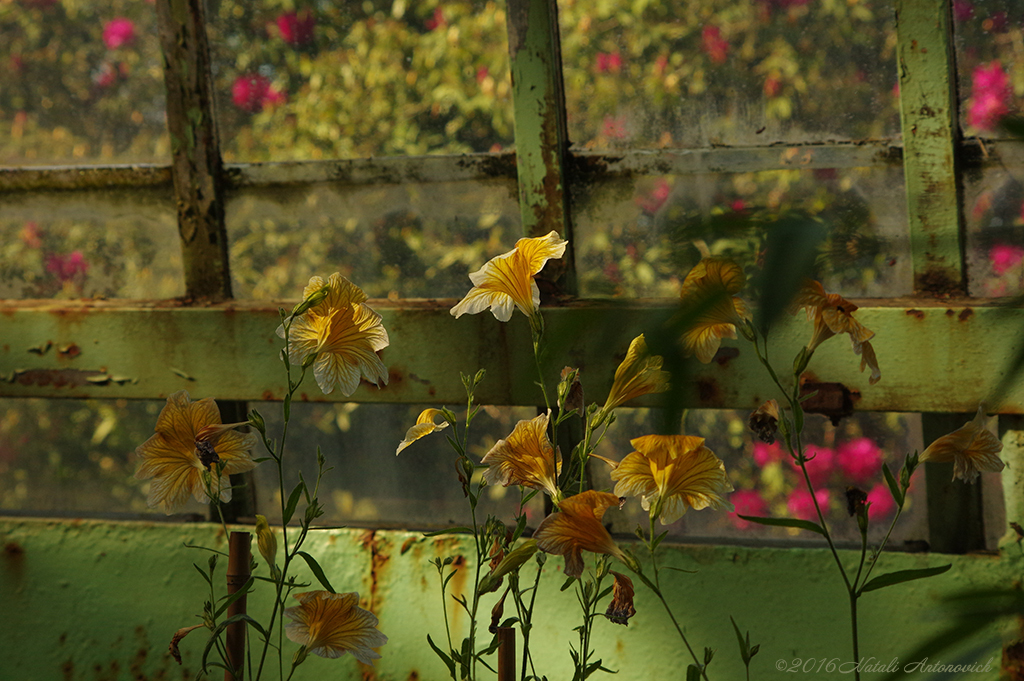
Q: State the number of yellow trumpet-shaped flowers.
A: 12